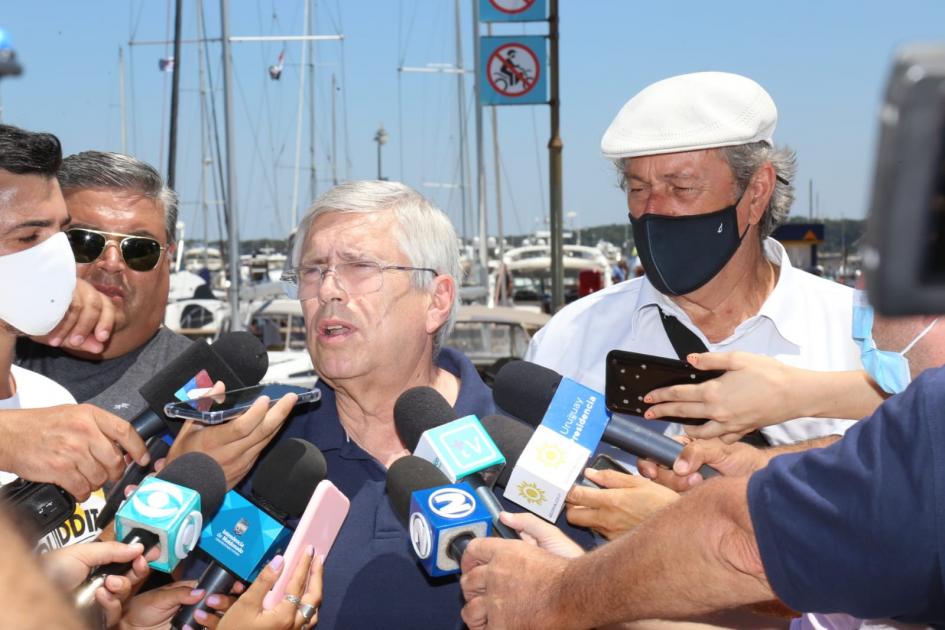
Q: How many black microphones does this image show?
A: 7